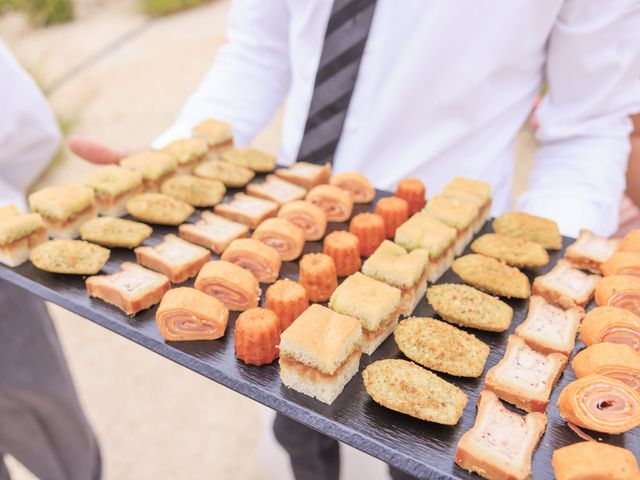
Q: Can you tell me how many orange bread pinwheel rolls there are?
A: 14